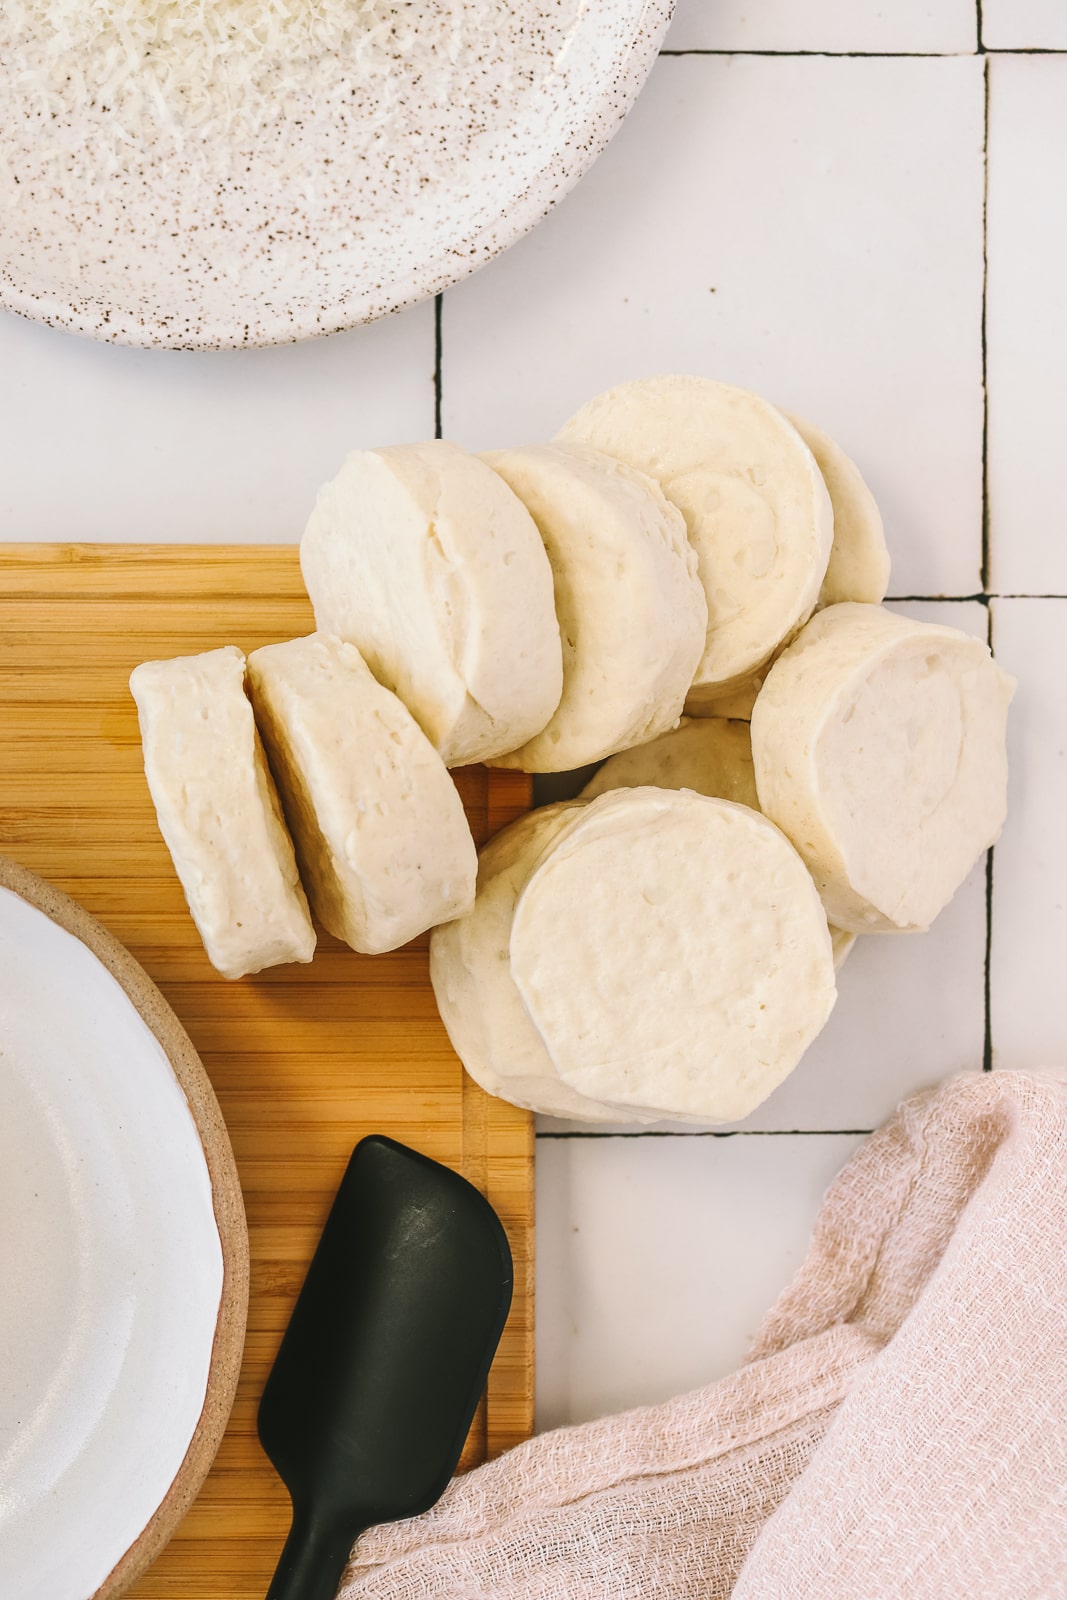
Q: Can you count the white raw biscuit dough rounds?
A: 10